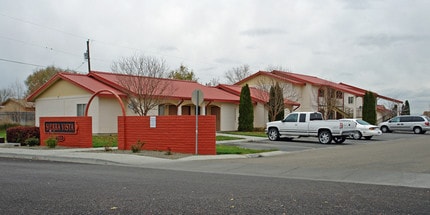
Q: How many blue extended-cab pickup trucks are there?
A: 0